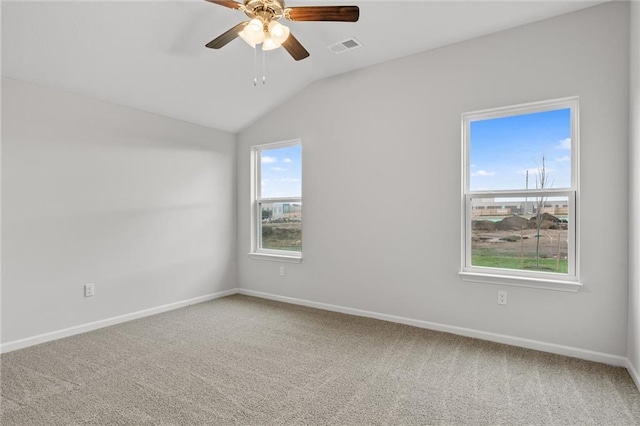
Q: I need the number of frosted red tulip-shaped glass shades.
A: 0